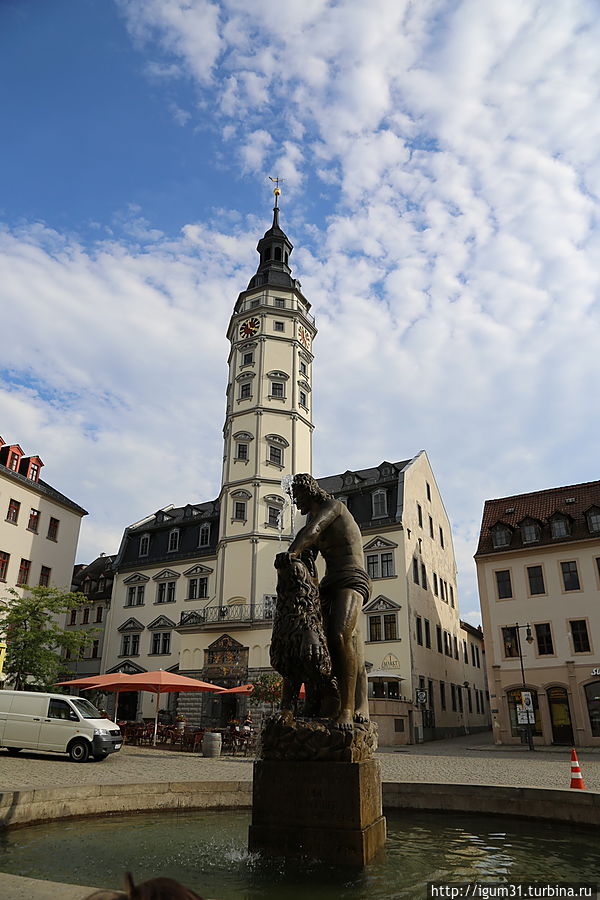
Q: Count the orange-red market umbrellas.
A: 3